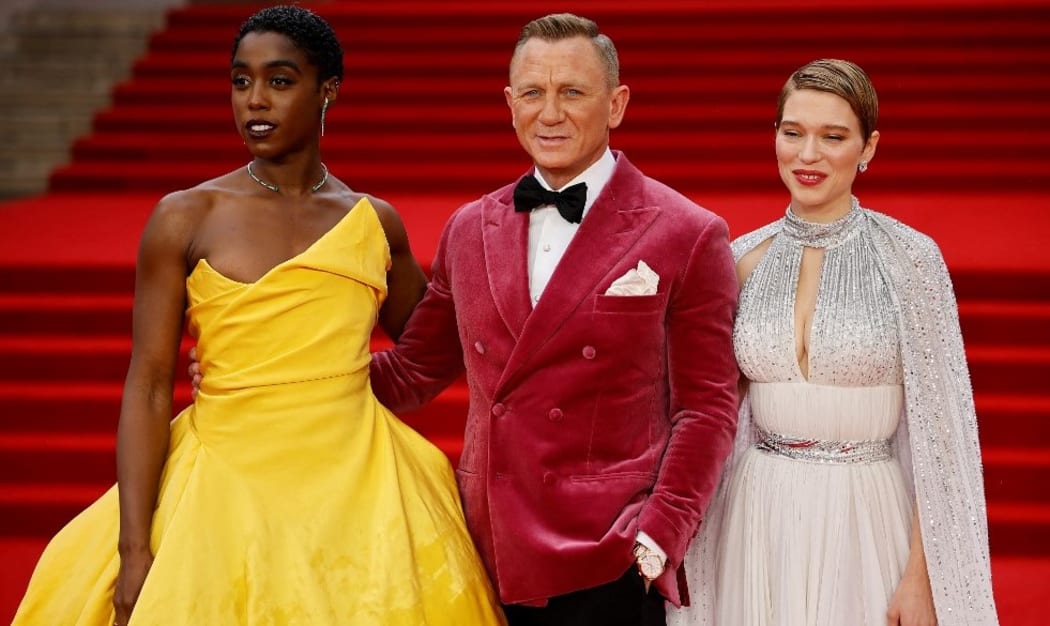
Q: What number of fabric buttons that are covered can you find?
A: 5